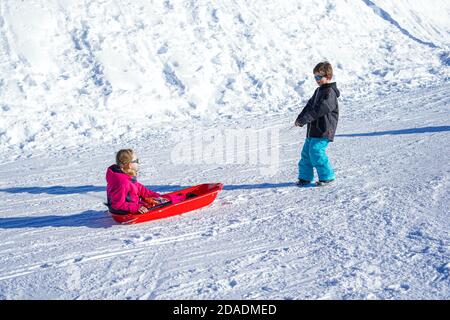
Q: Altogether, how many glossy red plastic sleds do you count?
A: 1